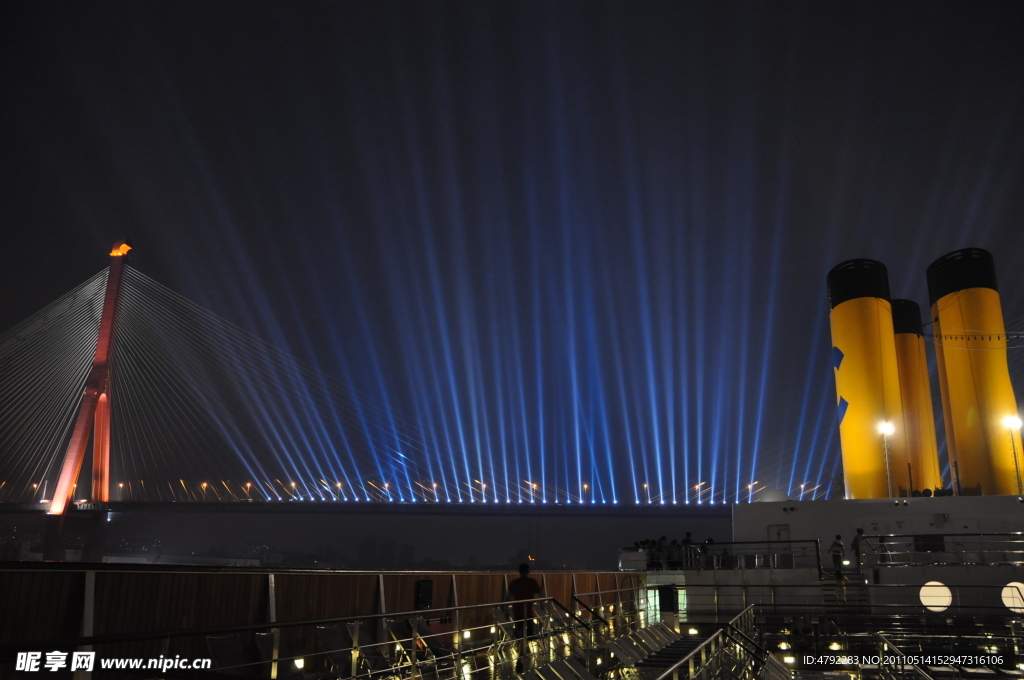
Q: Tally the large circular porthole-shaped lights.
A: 2